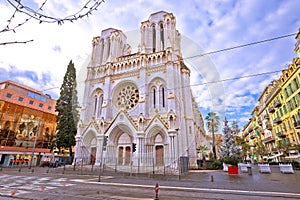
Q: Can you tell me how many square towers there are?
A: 2